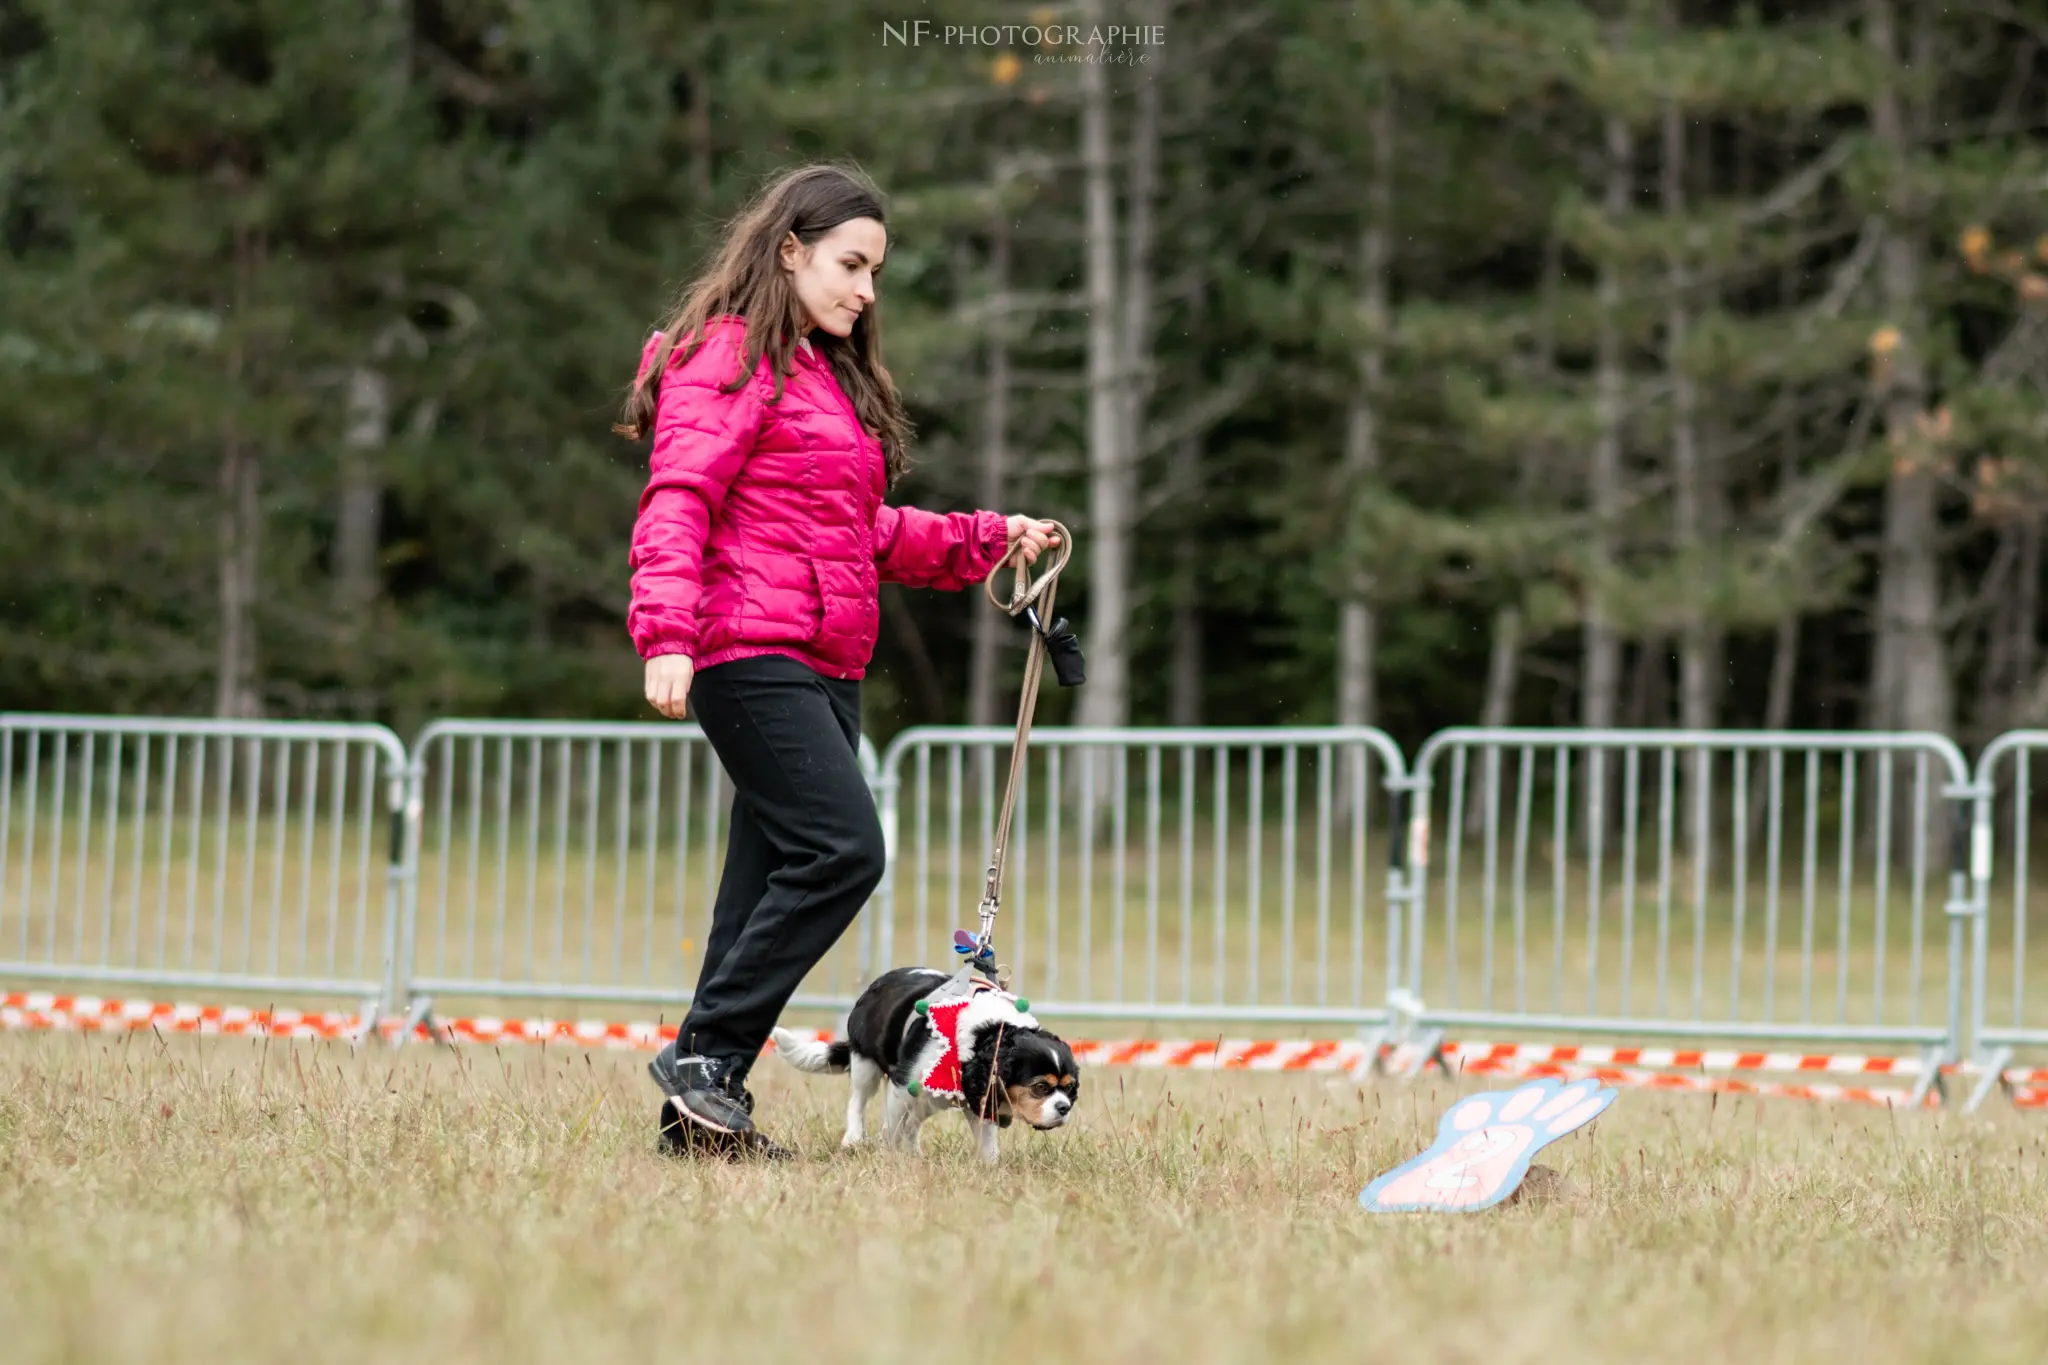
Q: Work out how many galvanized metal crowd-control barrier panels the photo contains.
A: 5